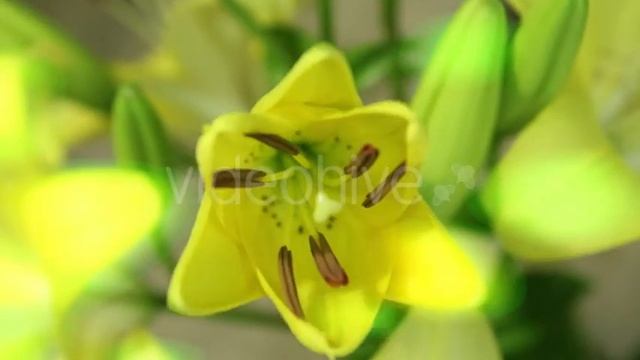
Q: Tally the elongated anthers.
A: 6